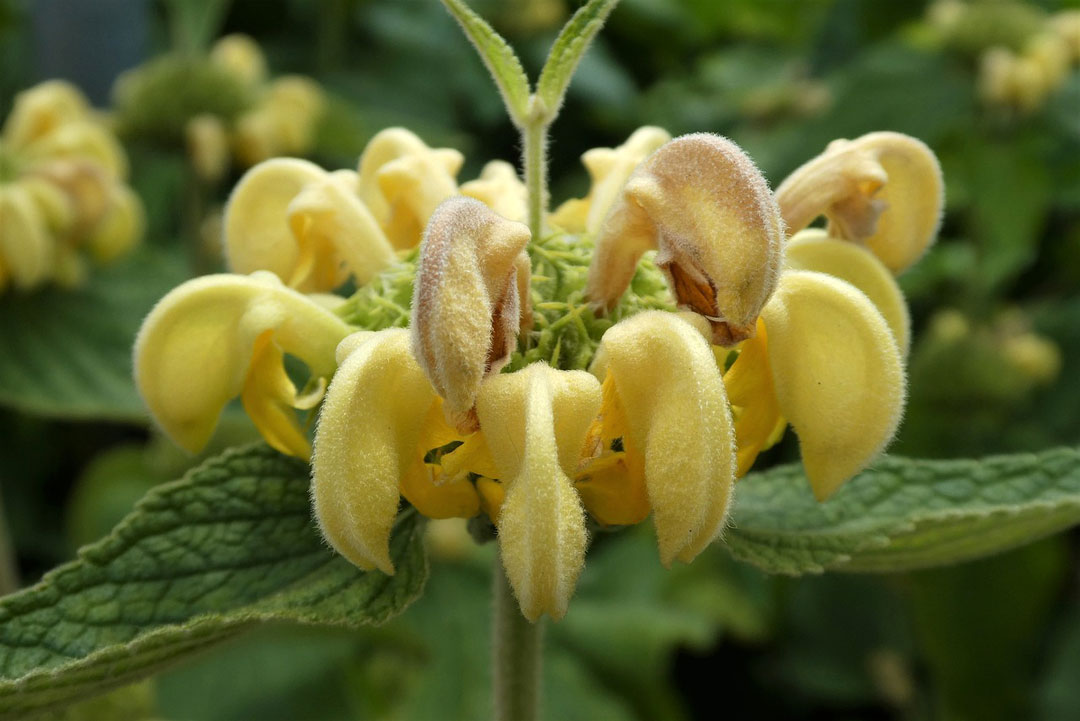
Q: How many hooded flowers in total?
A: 13